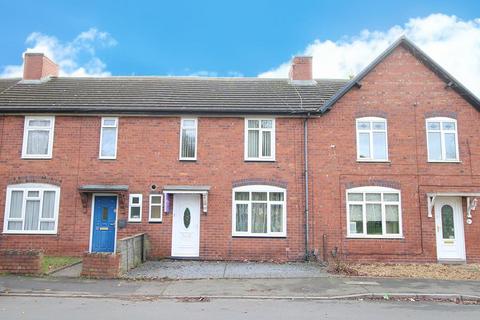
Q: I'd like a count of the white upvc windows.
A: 11